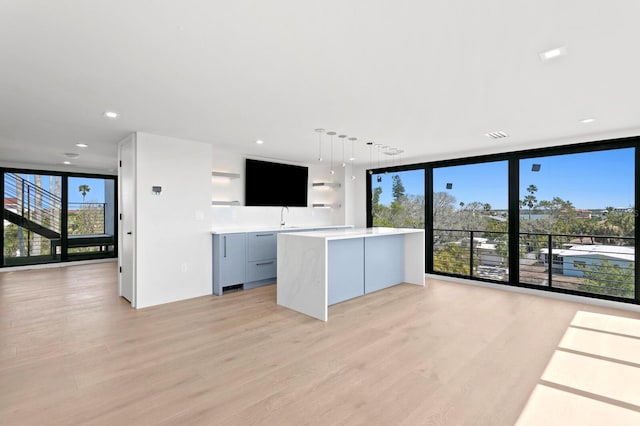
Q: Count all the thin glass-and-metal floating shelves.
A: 4